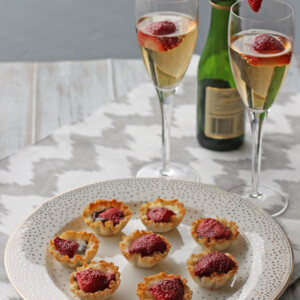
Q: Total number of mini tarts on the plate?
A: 8